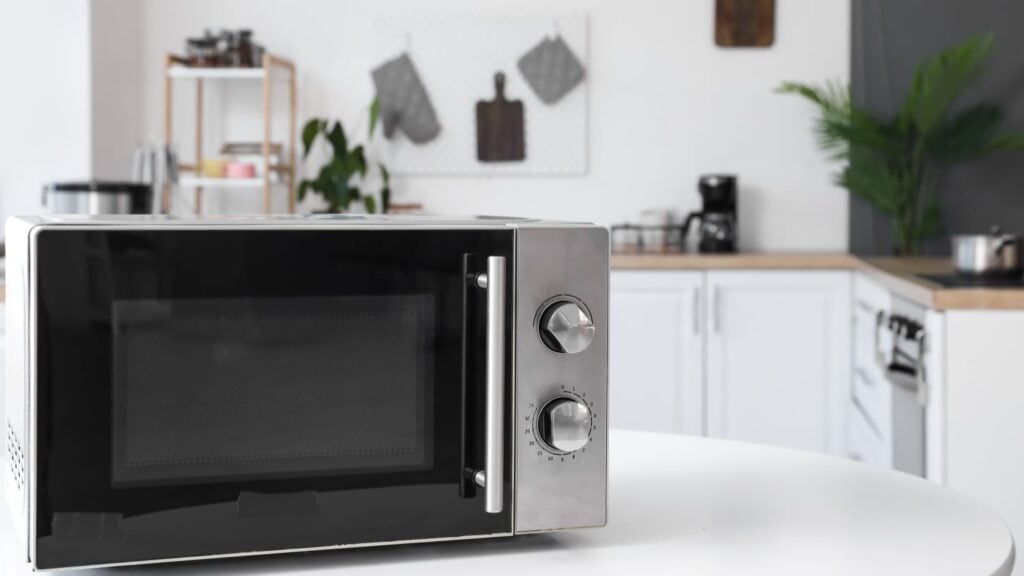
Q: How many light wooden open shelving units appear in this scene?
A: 1